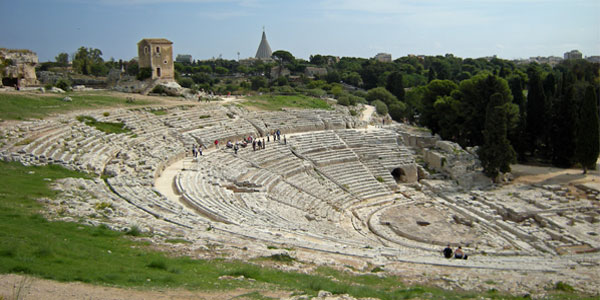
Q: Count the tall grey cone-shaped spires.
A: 1